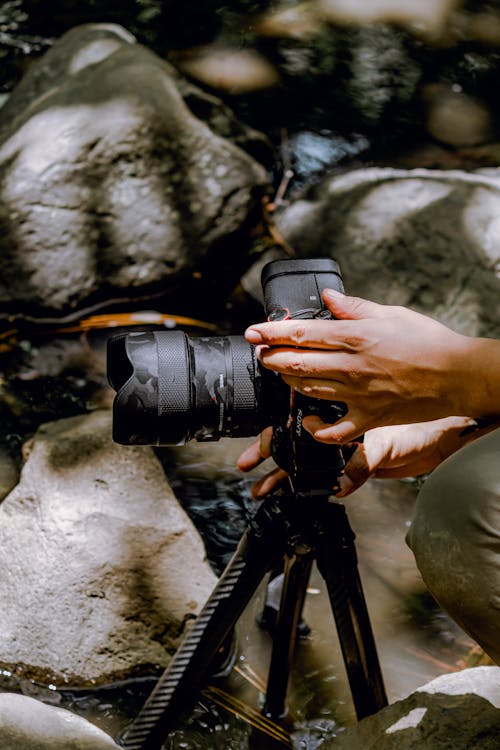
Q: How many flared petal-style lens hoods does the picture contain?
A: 1